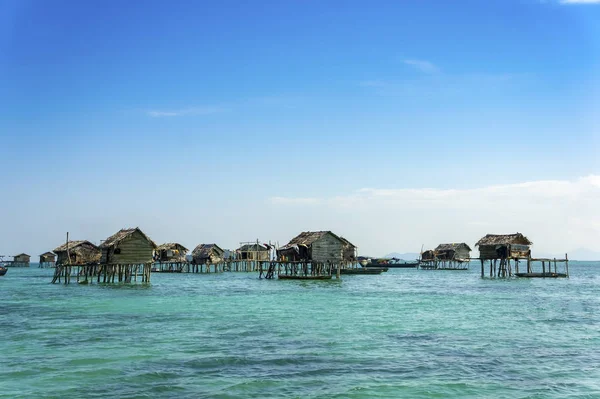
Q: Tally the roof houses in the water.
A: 11